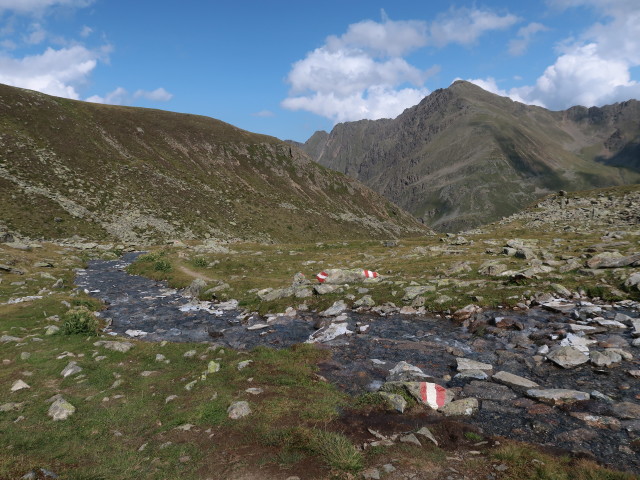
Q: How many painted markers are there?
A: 3